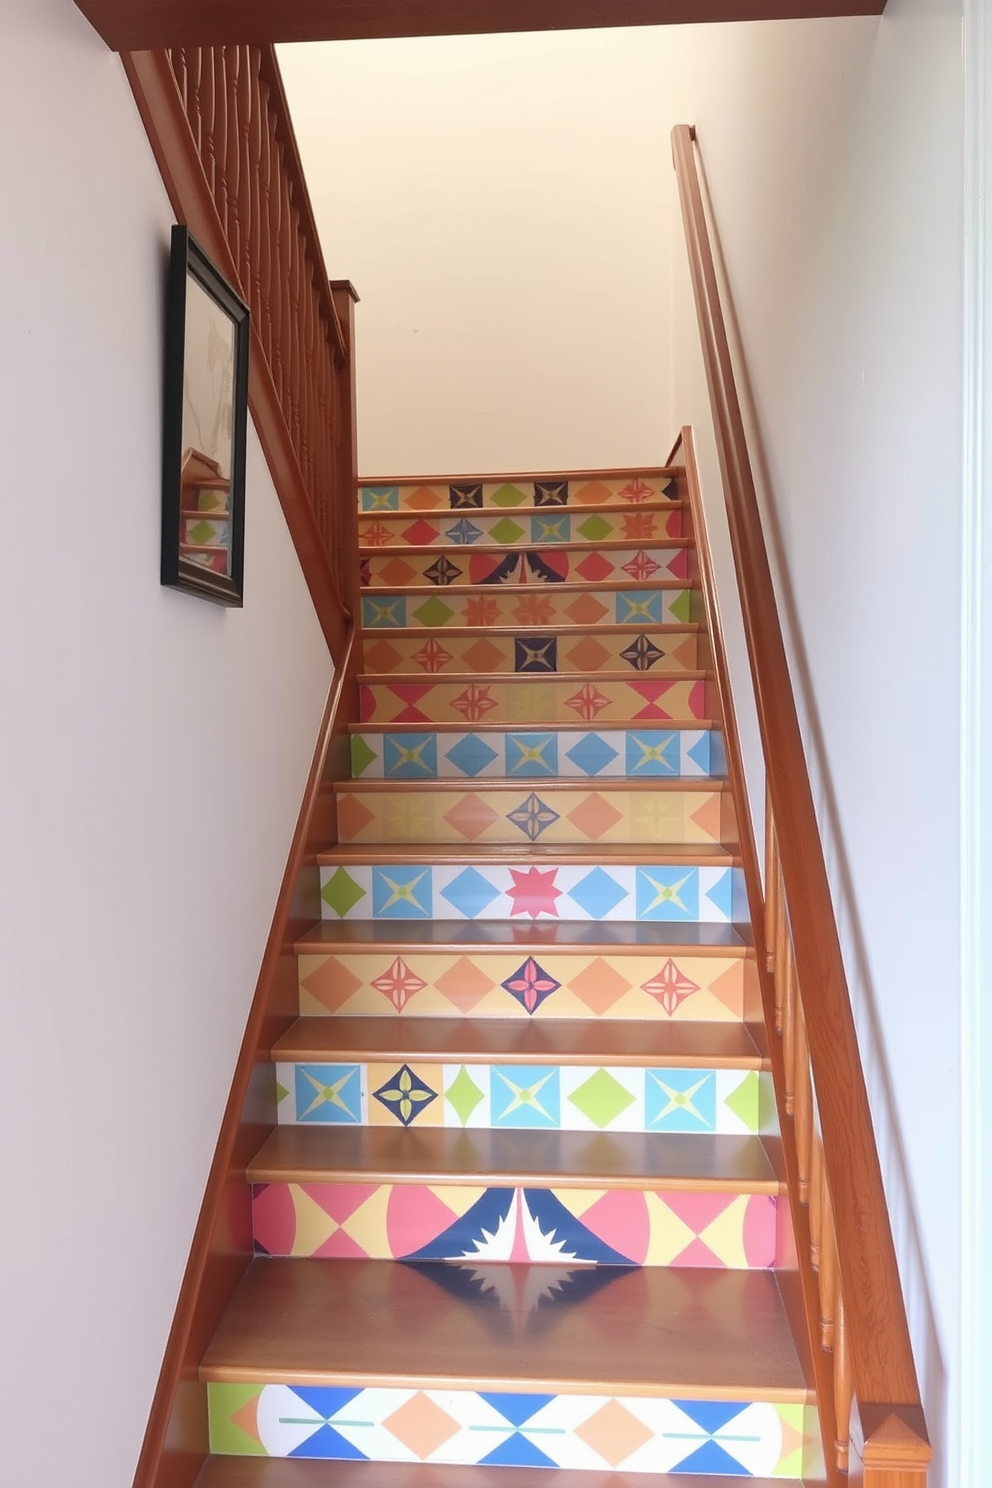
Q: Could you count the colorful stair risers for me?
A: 13